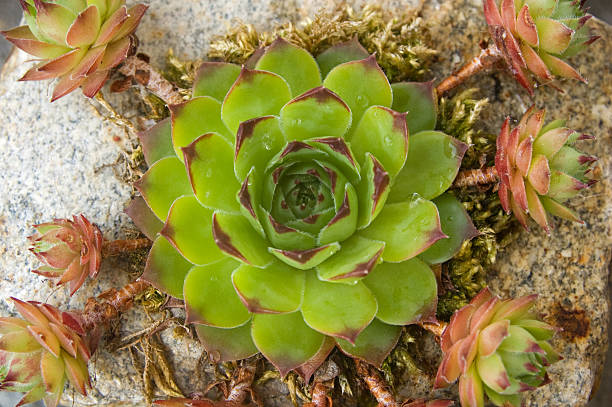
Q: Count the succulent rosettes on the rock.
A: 7